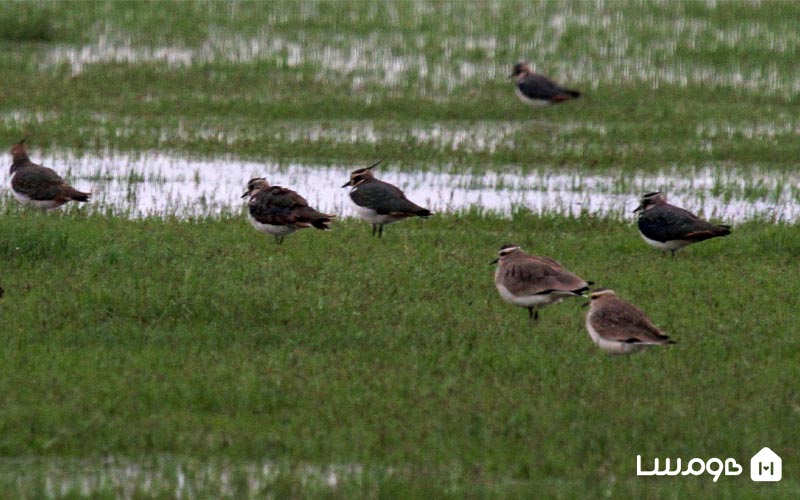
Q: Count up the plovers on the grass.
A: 7